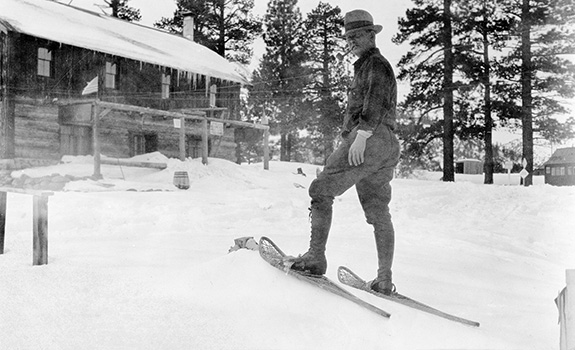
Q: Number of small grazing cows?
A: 0